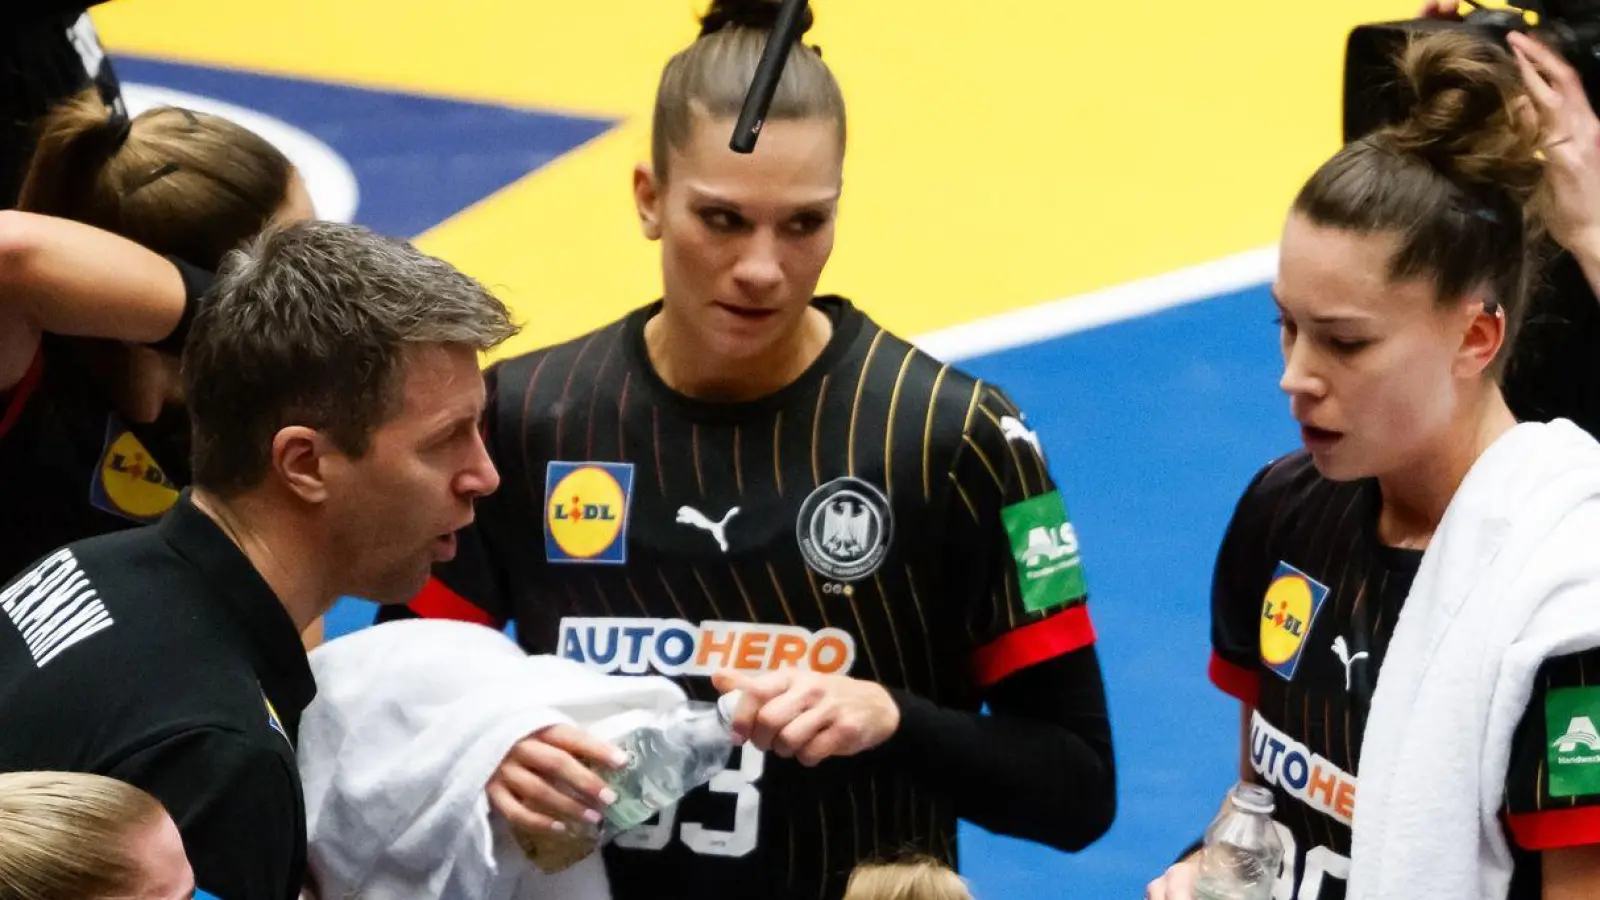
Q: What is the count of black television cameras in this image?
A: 1